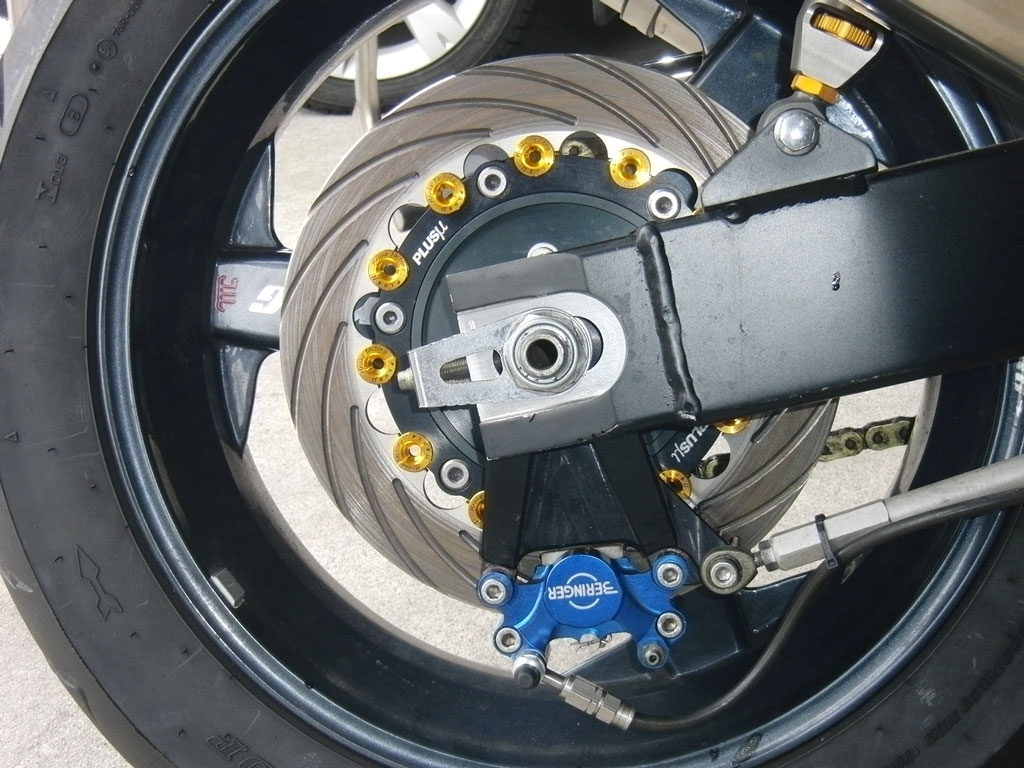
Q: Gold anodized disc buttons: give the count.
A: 9